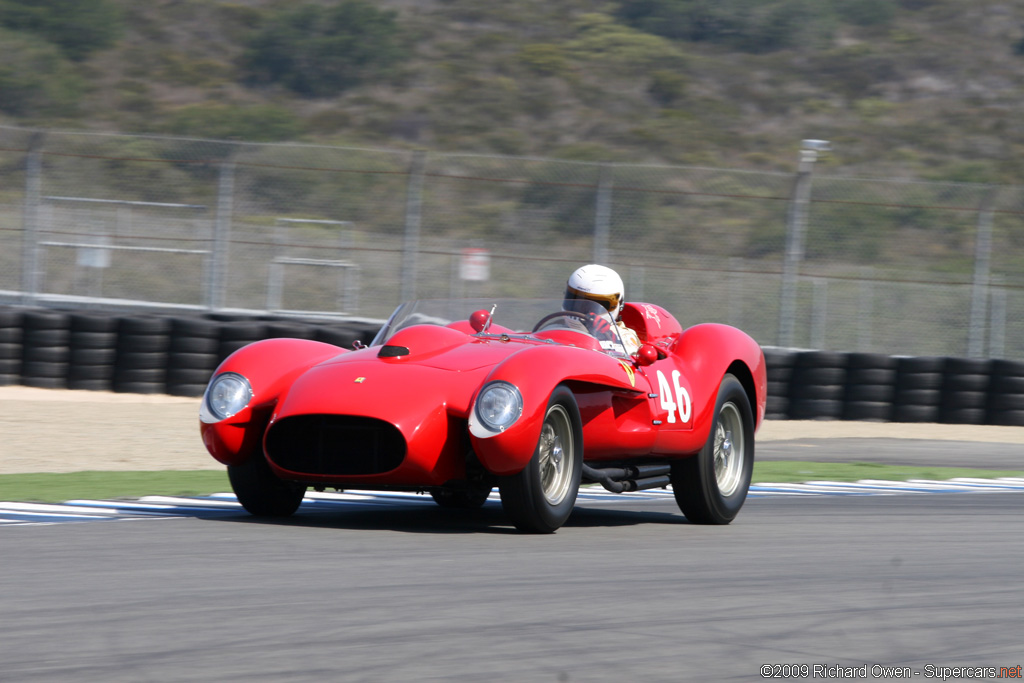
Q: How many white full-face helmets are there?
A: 1